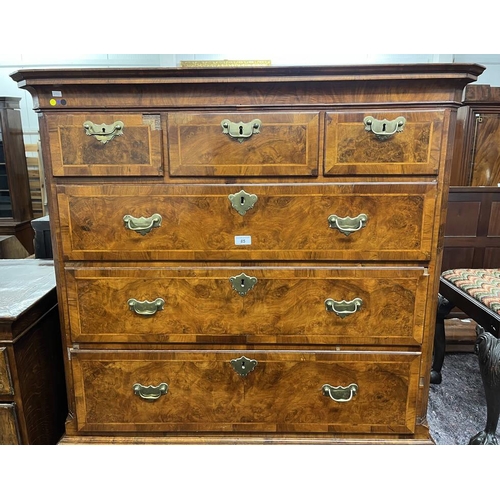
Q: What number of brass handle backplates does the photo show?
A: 9